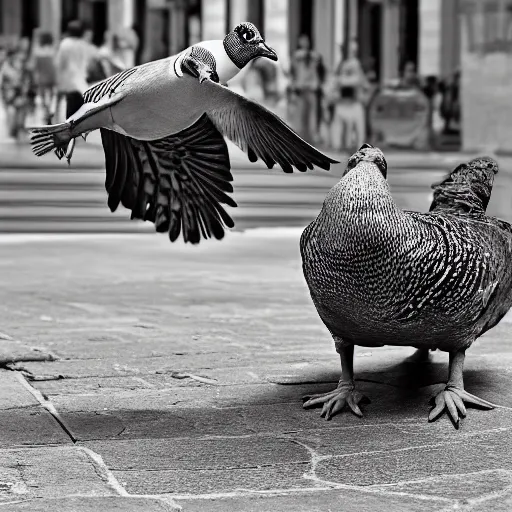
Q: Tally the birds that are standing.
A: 1